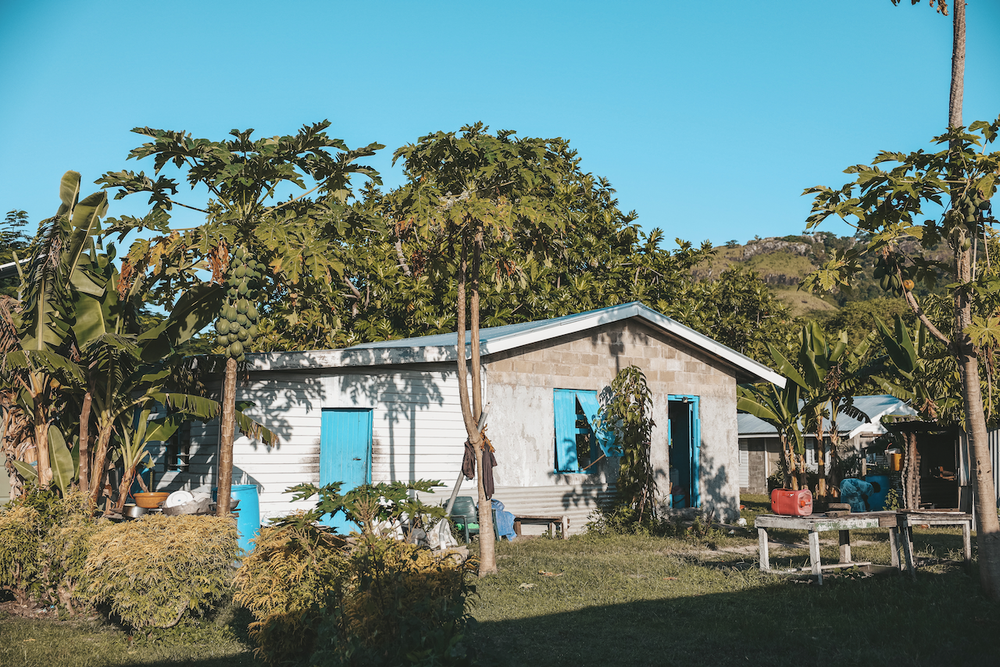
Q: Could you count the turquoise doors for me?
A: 2